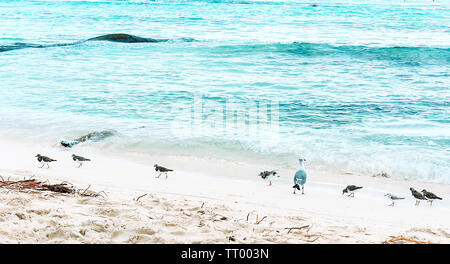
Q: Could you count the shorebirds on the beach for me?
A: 9